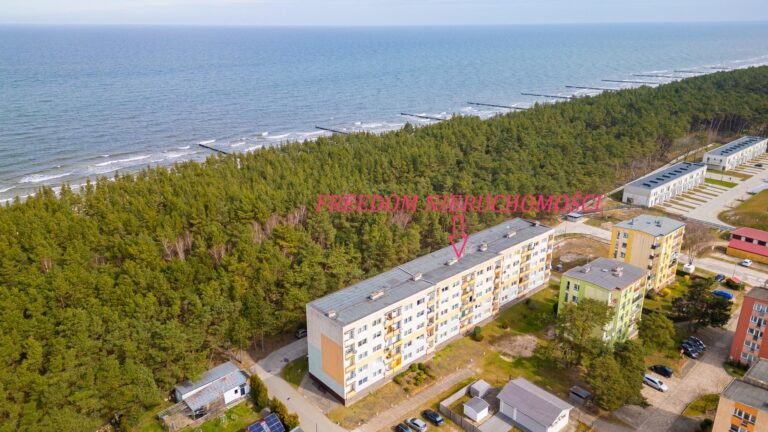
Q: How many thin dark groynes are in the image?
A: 10